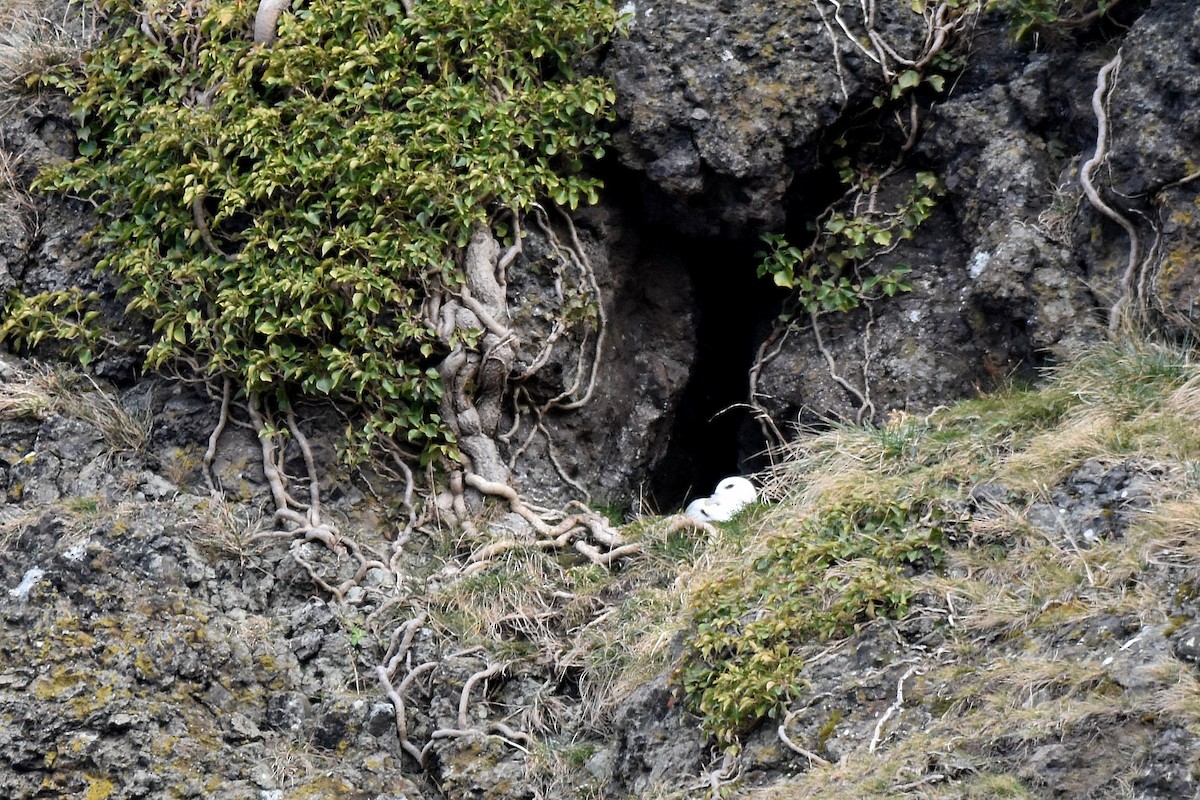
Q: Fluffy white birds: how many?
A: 2